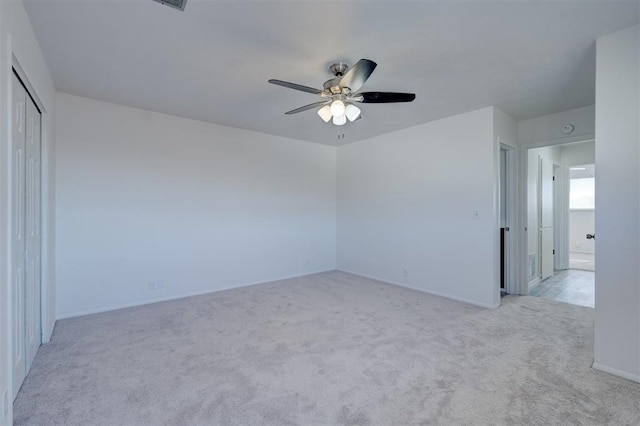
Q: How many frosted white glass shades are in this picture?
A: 4